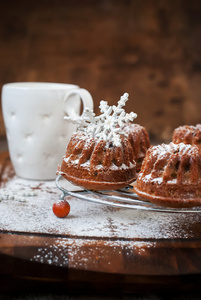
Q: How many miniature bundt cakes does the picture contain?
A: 4